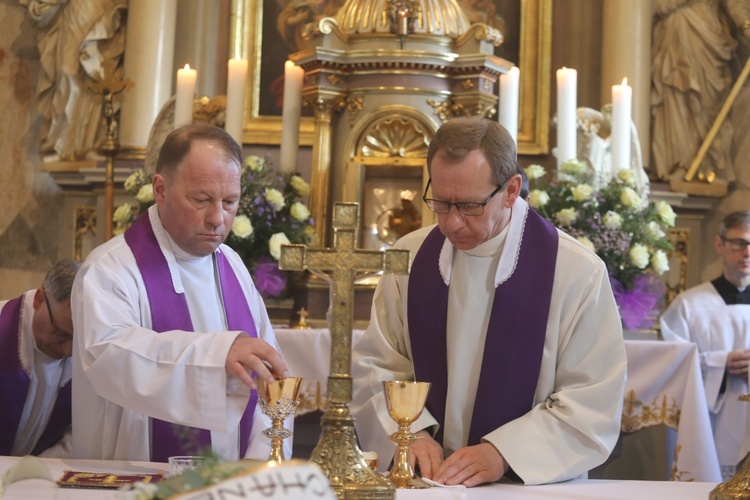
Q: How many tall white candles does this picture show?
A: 6